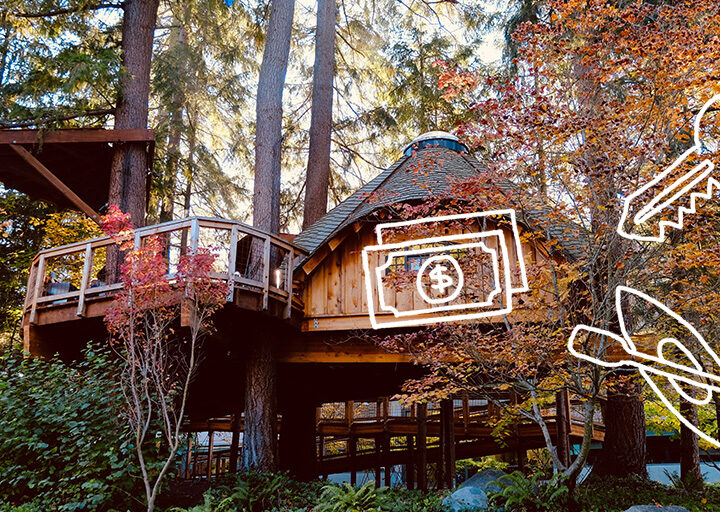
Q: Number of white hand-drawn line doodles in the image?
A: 3